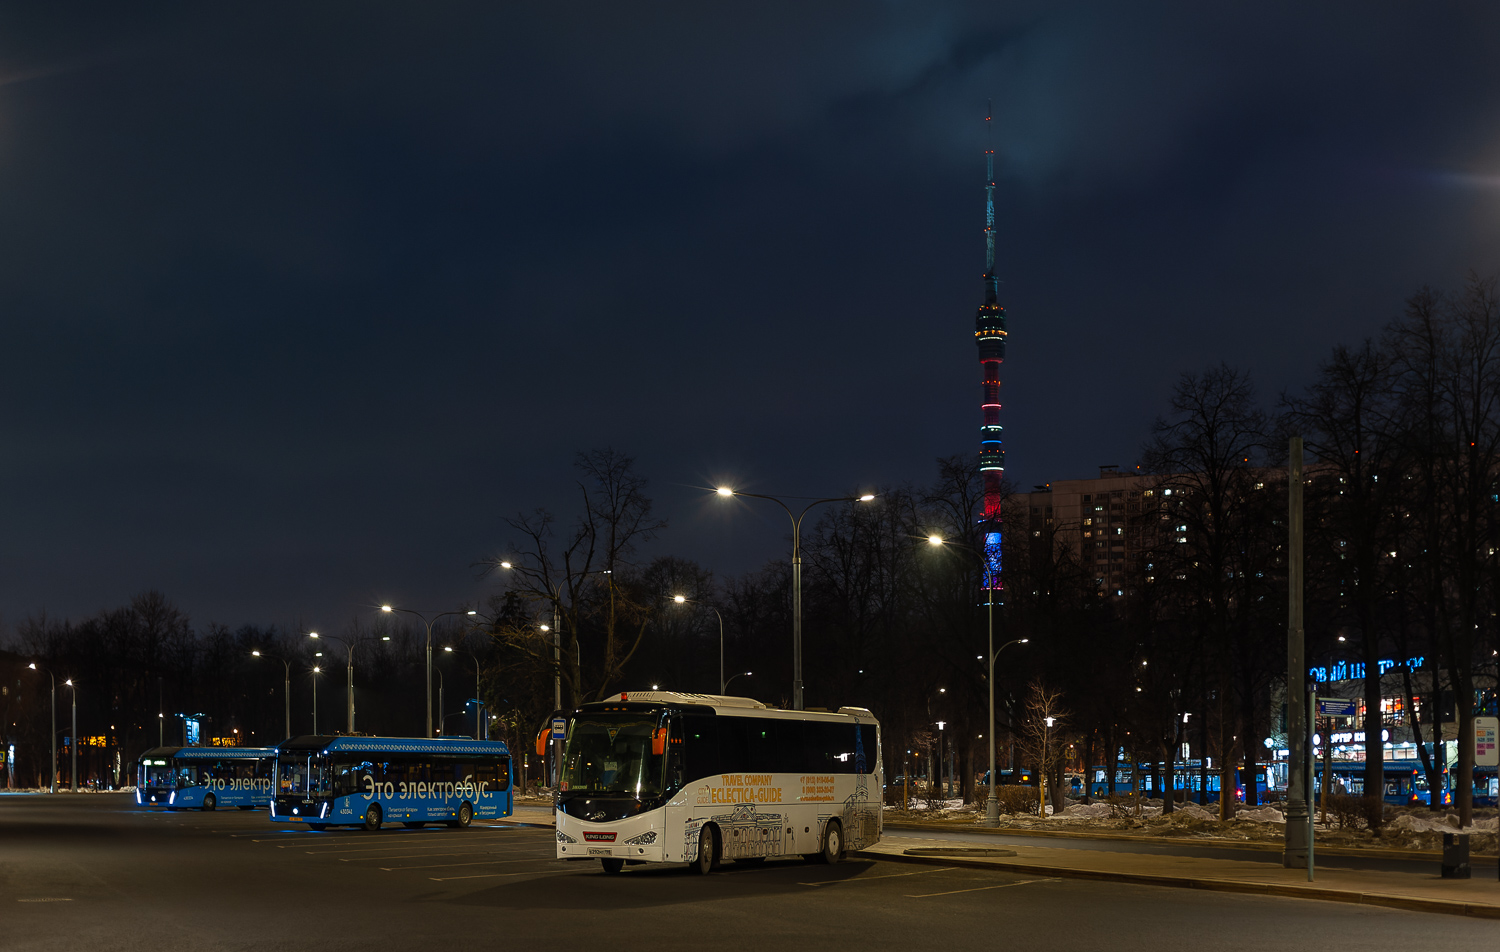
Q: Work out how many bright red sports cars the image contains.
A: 0